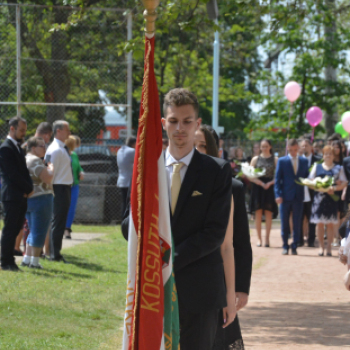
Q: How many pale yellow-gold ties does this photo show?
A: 2